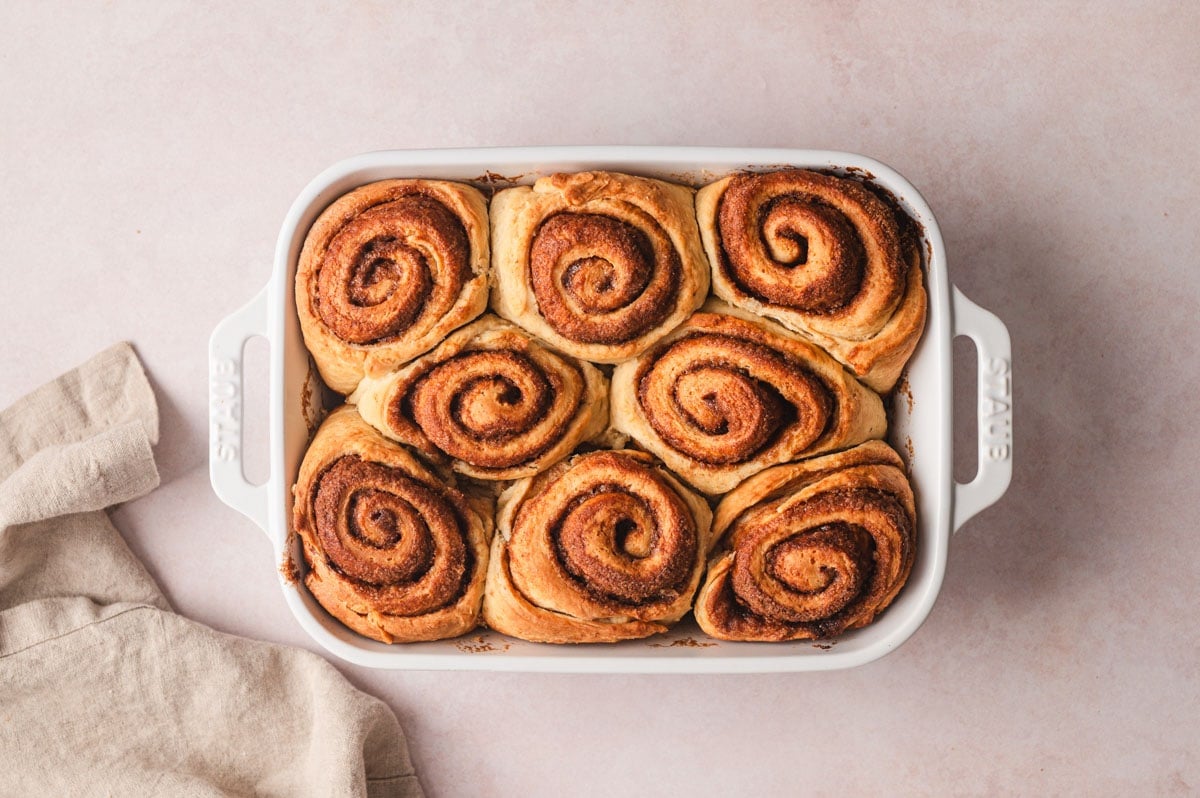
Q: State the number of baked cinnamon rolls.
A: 8